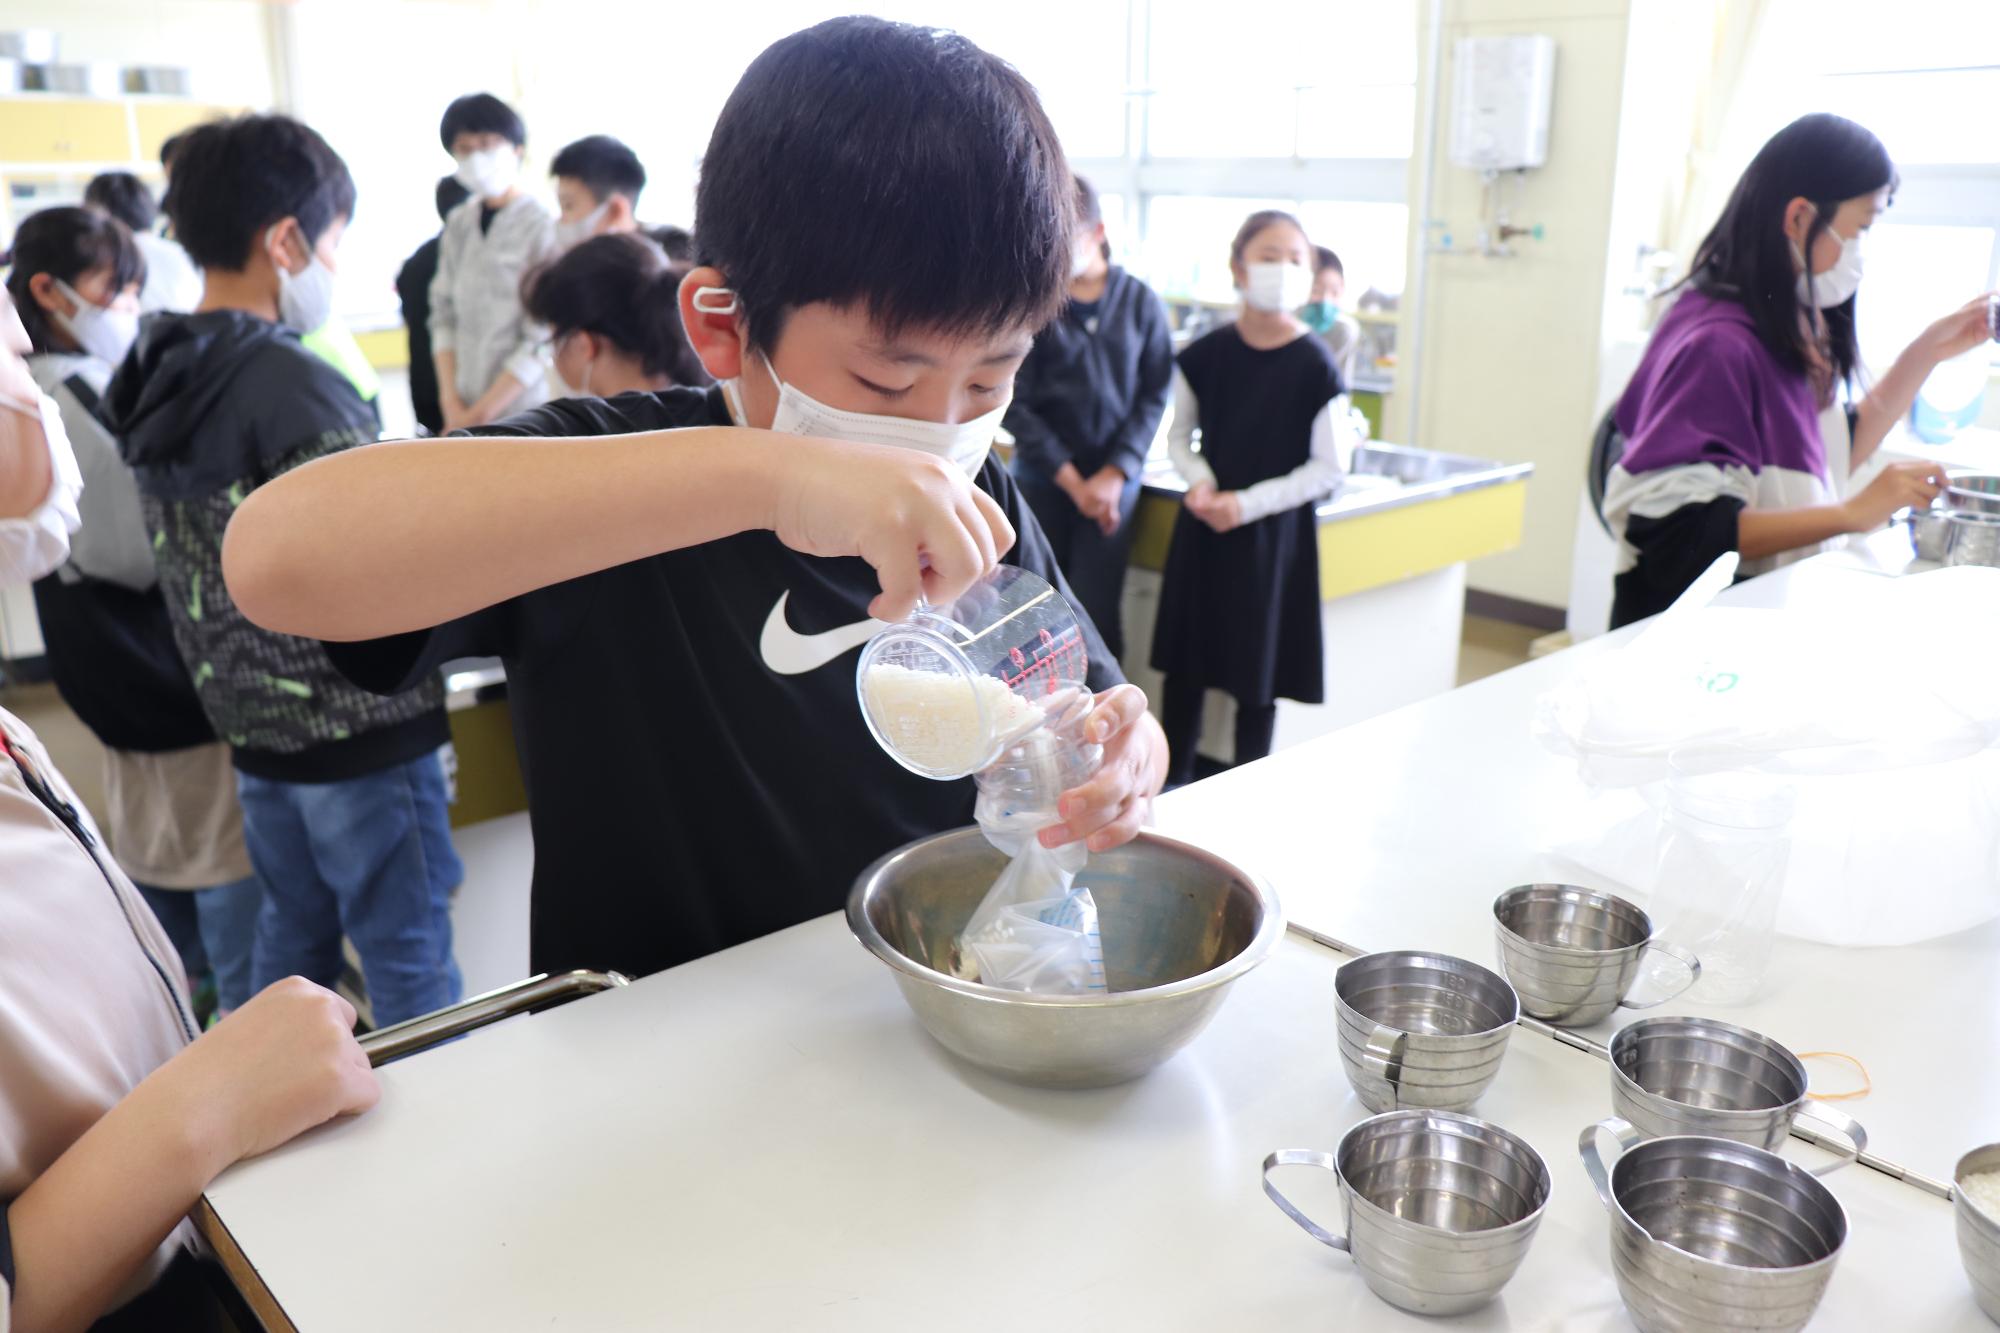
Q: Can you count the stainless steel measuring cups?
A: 6